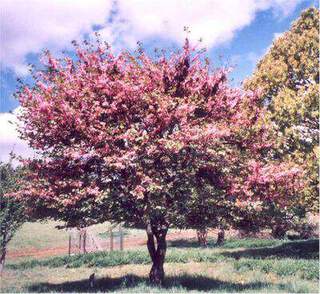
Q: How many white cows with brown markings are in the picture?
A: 0